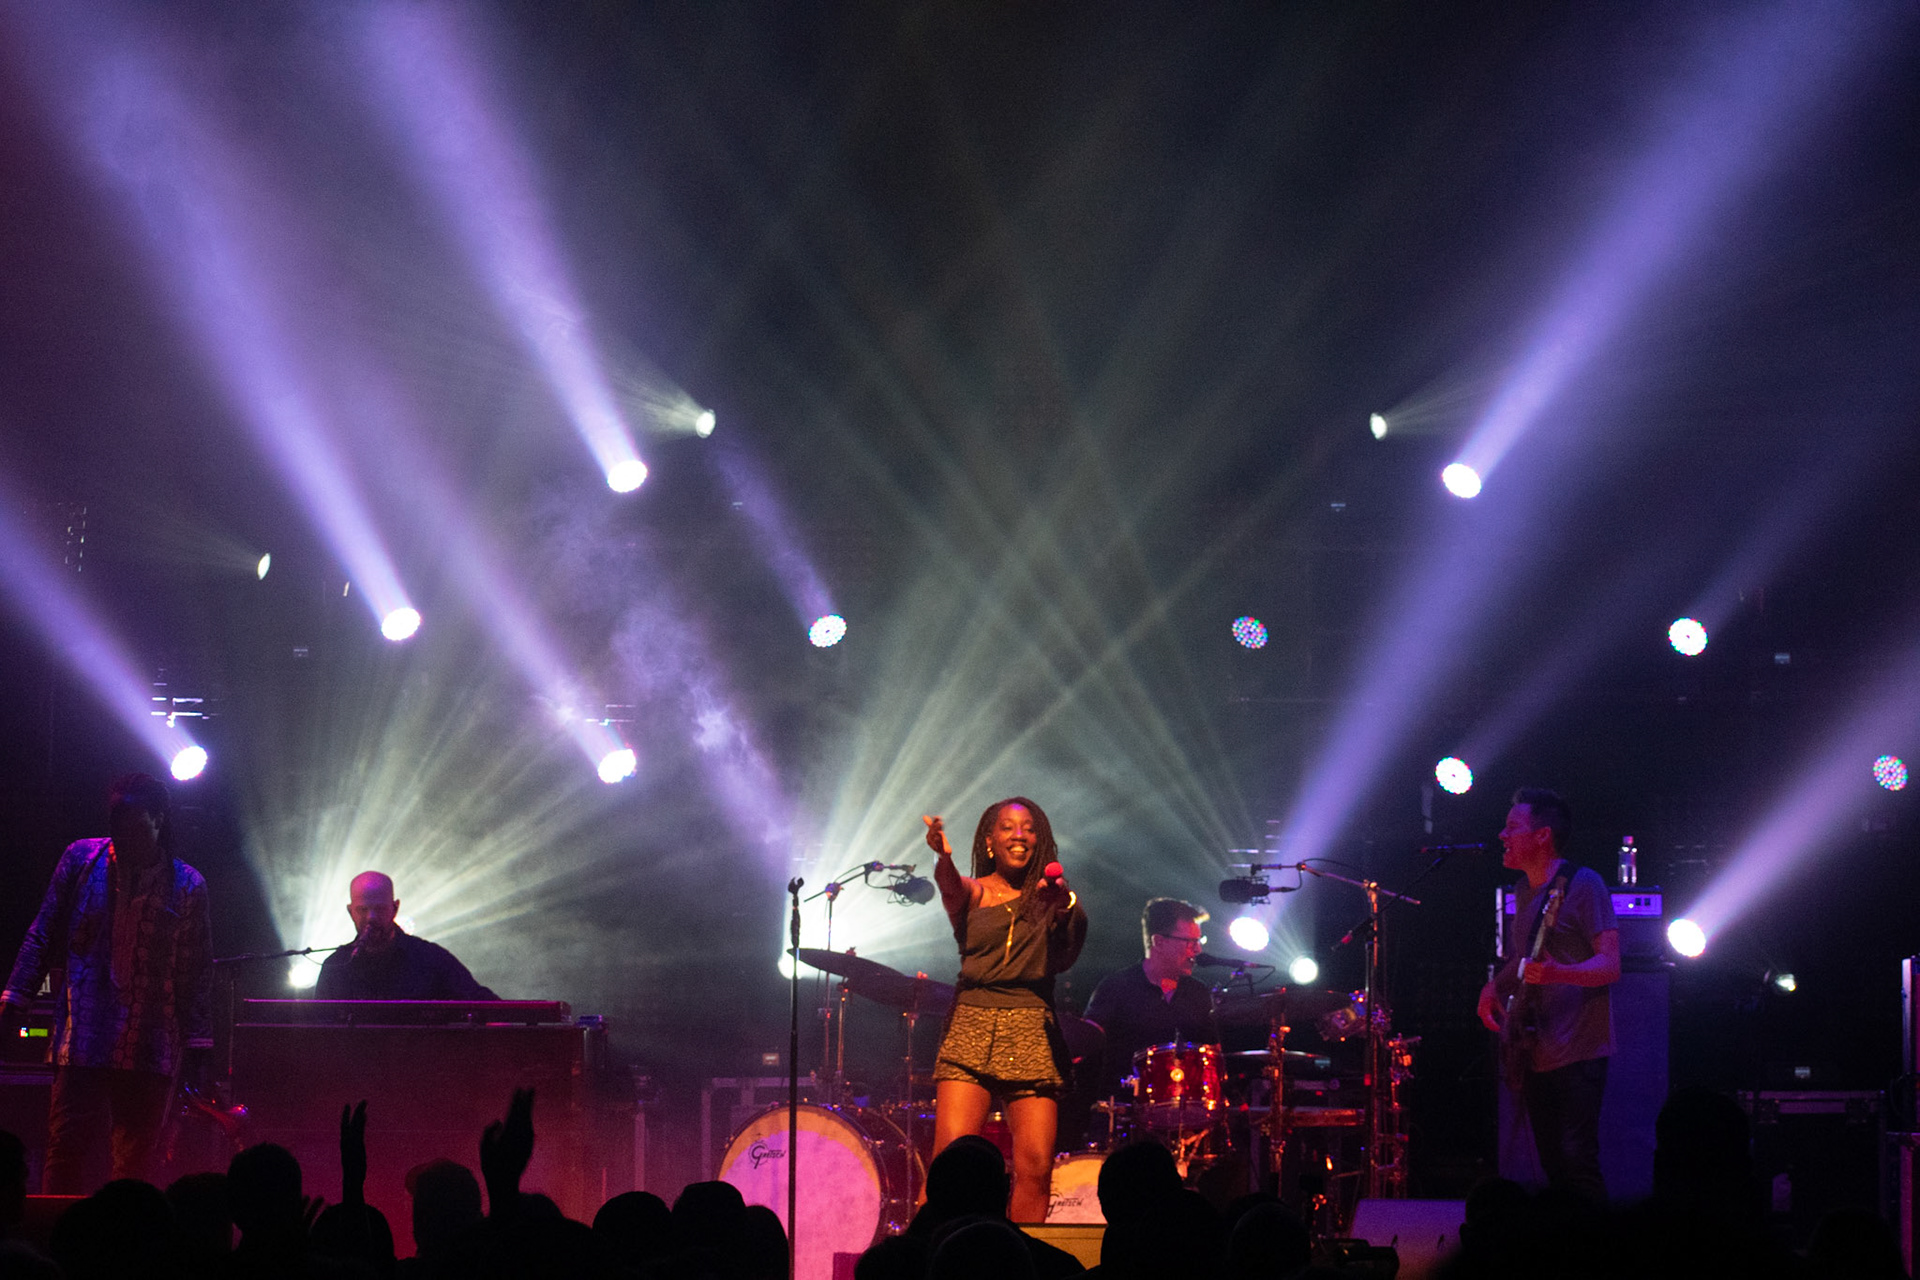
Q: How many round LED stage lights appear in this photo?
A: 12